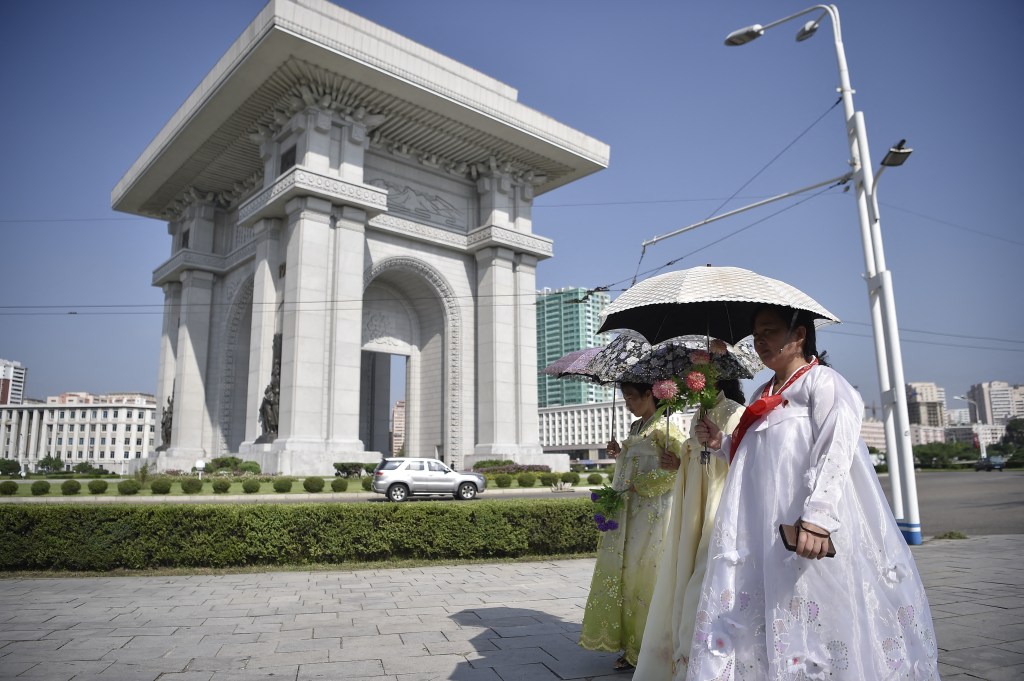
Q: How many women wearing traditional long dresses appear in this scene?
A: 3